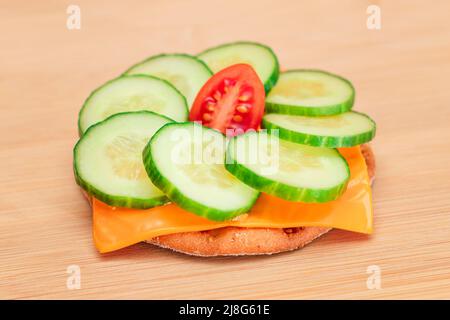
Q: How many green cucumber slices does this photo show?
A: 8